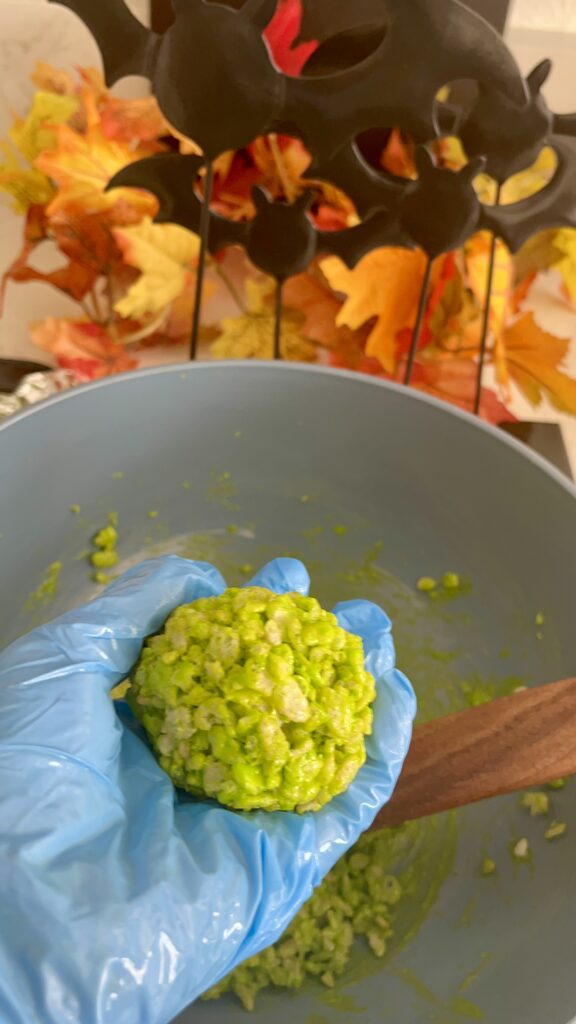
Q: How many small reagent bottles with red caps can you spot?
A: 0